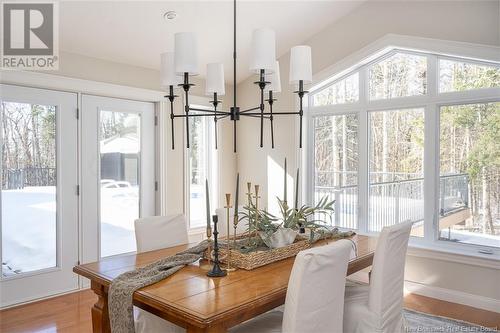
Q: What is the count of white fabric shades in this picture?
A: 6